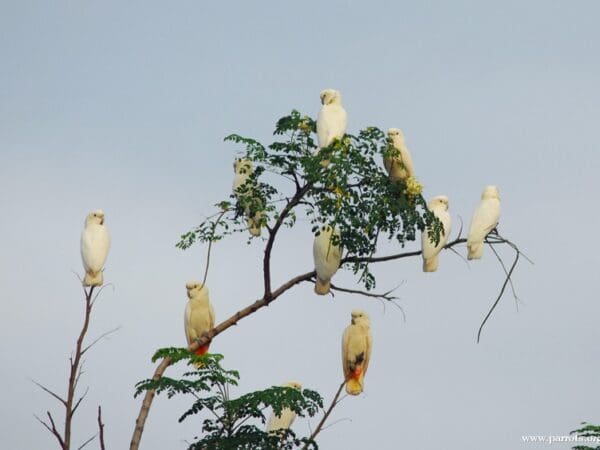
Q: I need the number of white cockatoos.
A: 10